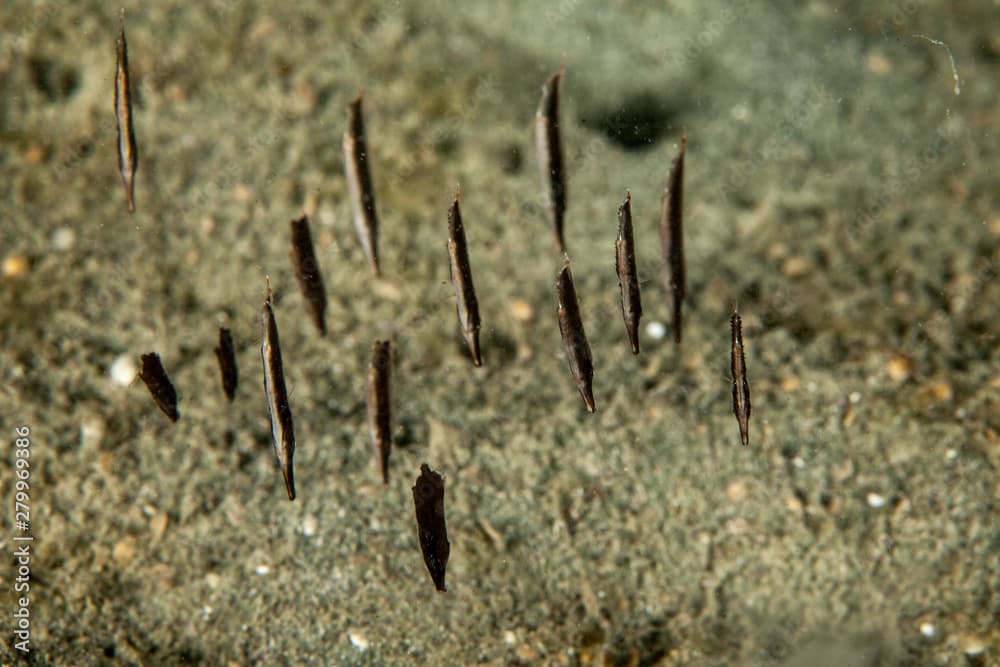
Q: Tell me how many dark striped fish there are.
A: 14